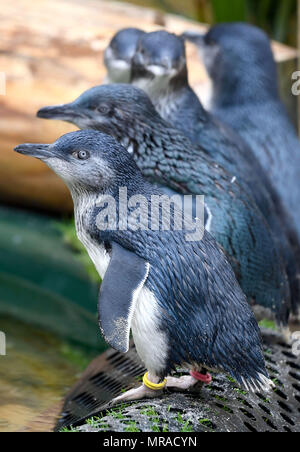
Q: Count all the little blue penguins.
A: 5